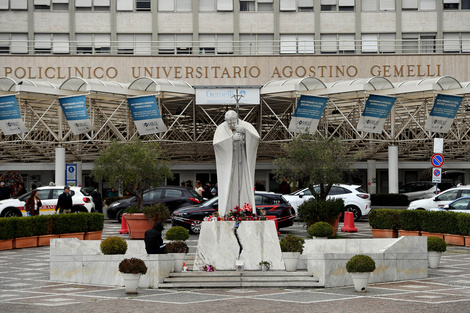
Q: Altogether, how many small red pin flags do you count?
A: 0